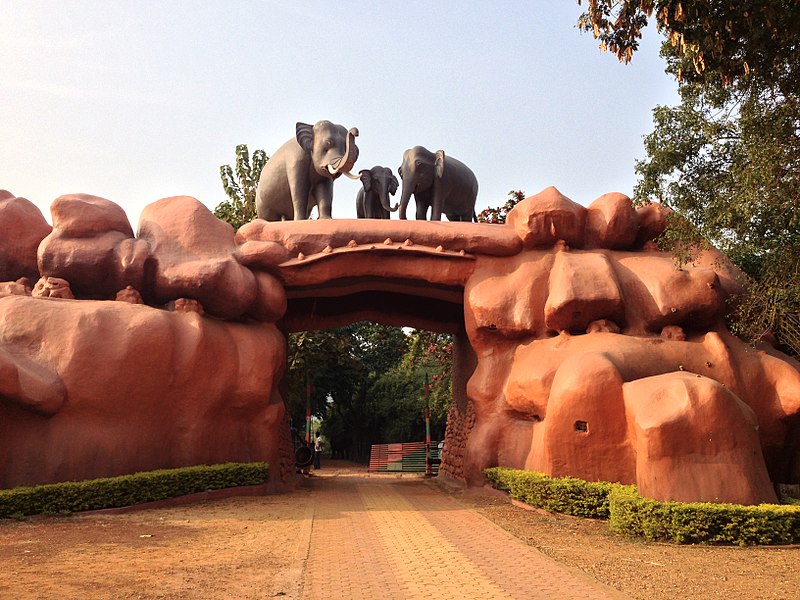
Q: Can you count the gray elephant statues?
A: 3